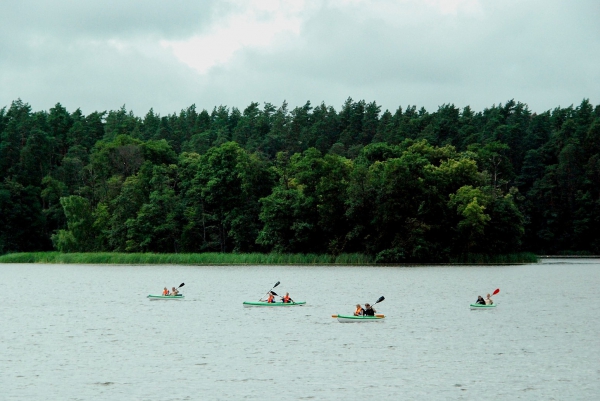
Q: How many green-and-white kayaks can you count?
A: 4